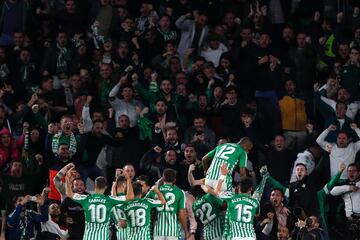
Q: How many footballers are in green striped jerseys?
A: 7